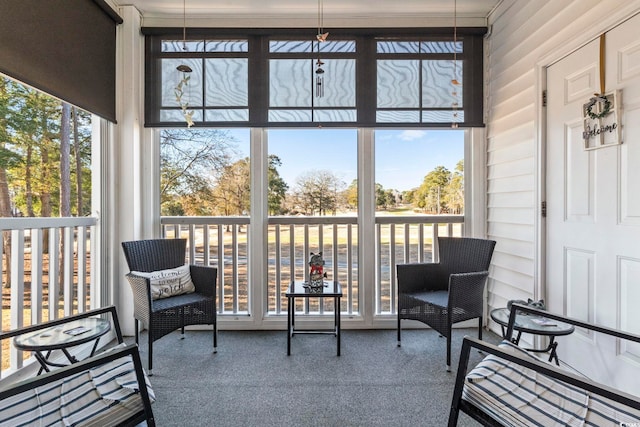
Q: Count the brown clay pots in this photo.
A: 0